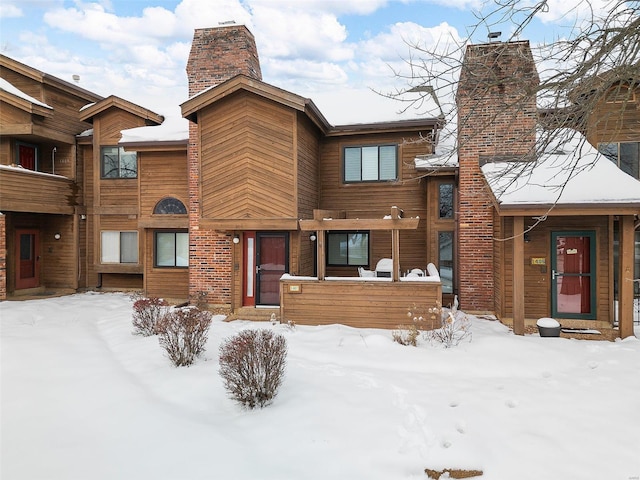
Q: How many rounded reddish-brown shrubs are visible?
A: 3